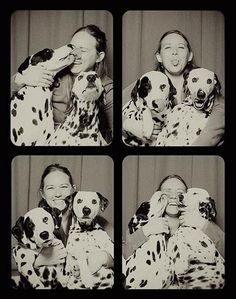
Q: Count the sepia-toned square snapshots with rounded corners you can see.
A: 4